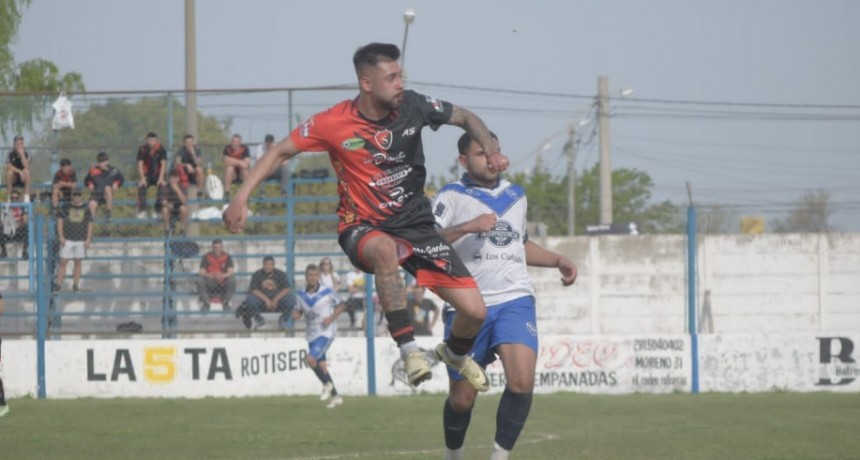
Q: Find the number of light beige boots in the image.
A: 2